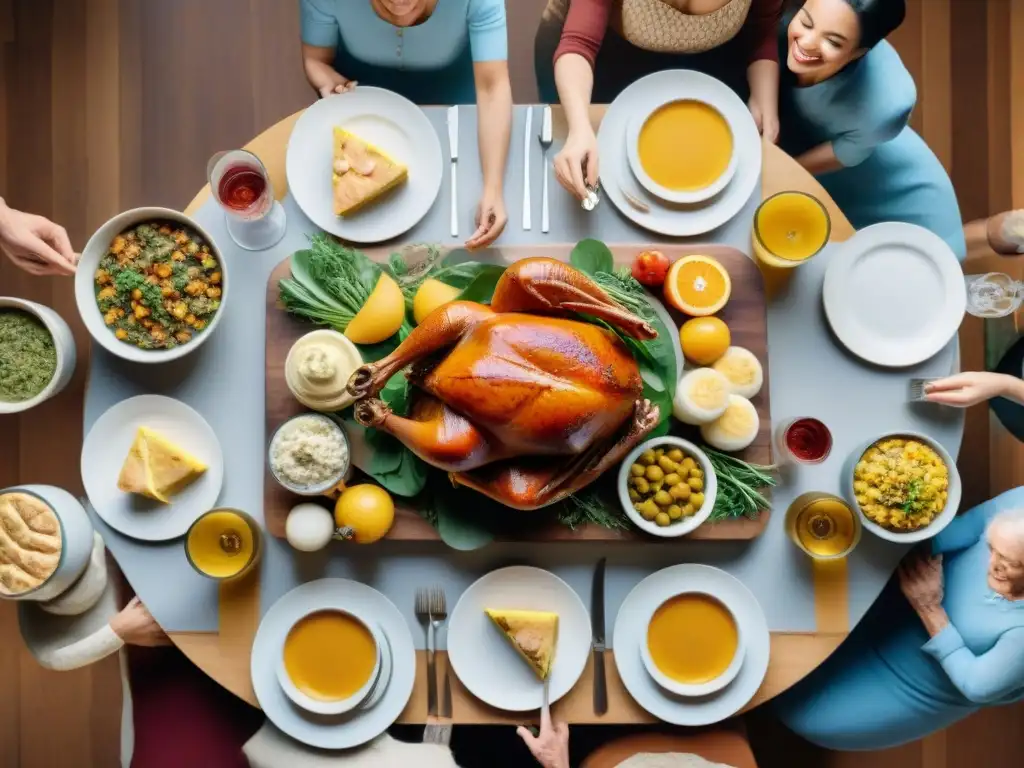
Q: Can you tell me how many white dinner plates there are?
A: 7